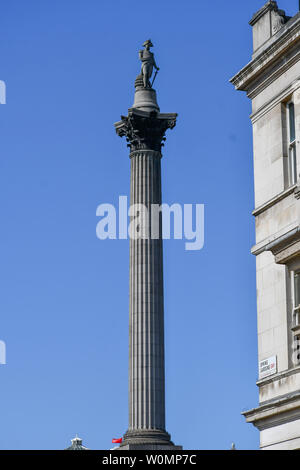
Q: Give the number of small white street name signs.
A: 1